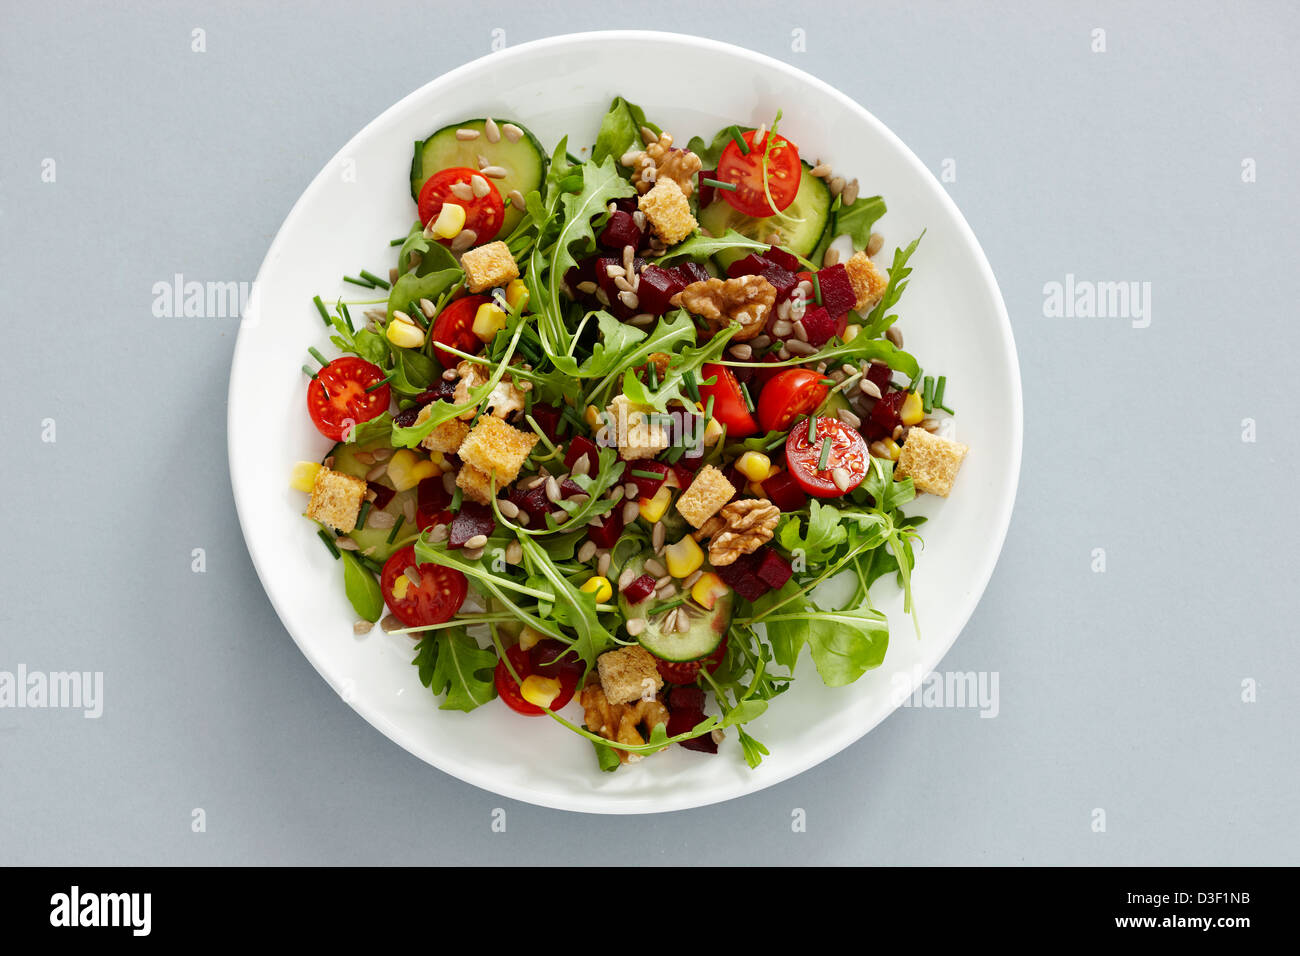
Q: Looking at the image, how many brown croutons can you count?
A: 11